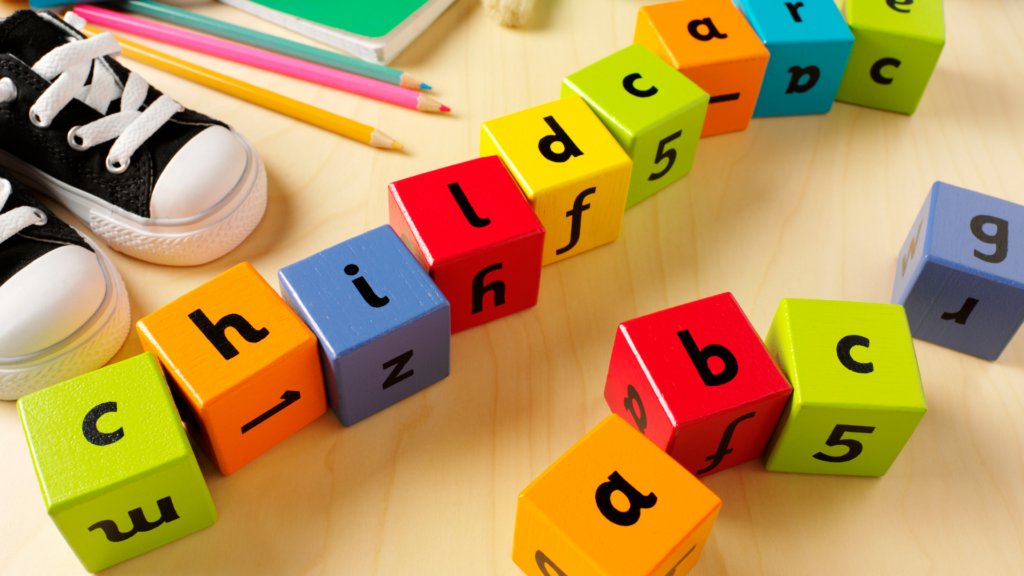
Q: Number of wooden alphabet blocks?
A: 13